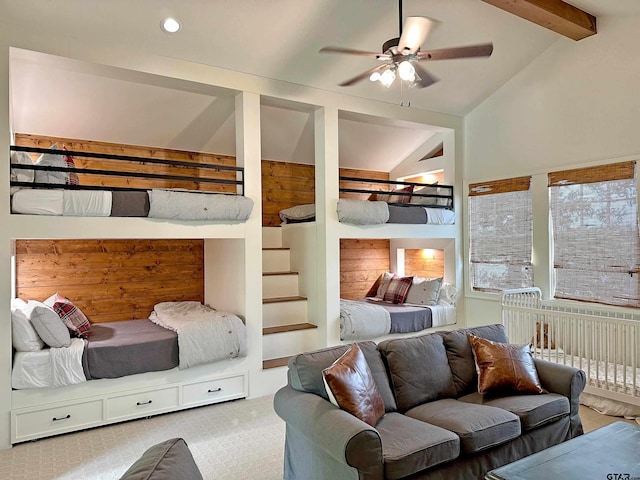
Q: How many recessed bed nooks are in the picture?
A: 4